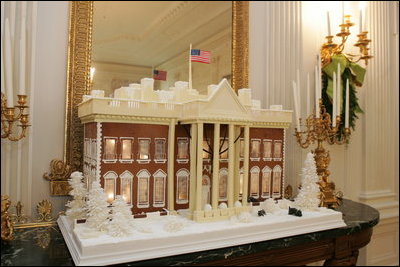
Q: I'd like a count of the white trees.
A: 4